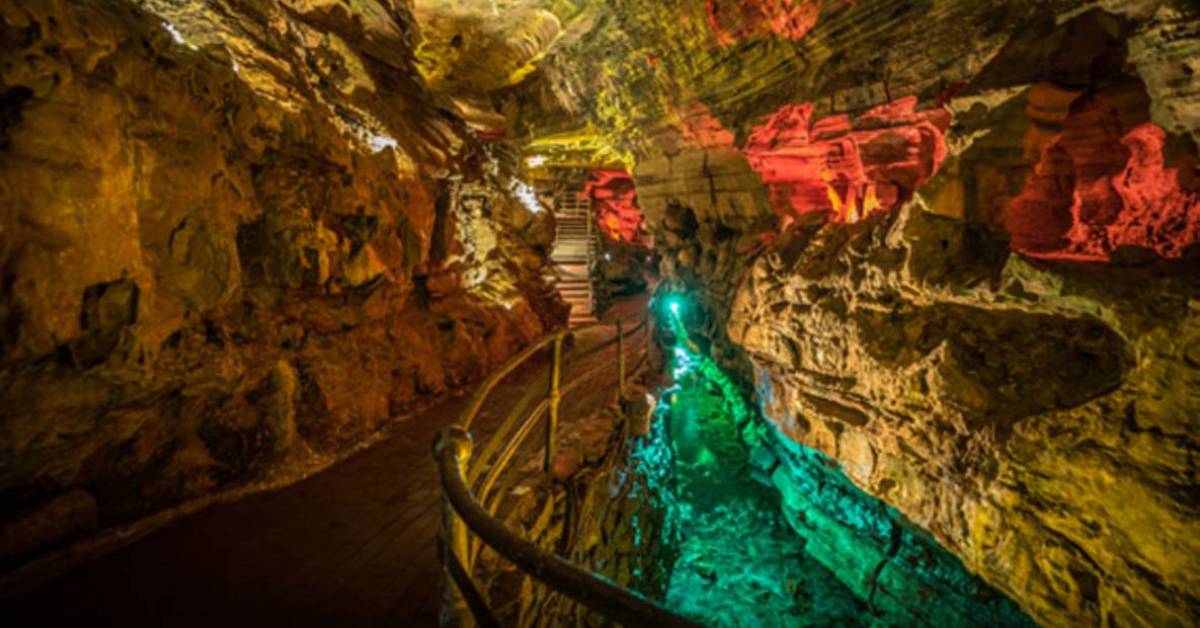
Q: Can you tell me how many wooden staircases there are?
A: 1